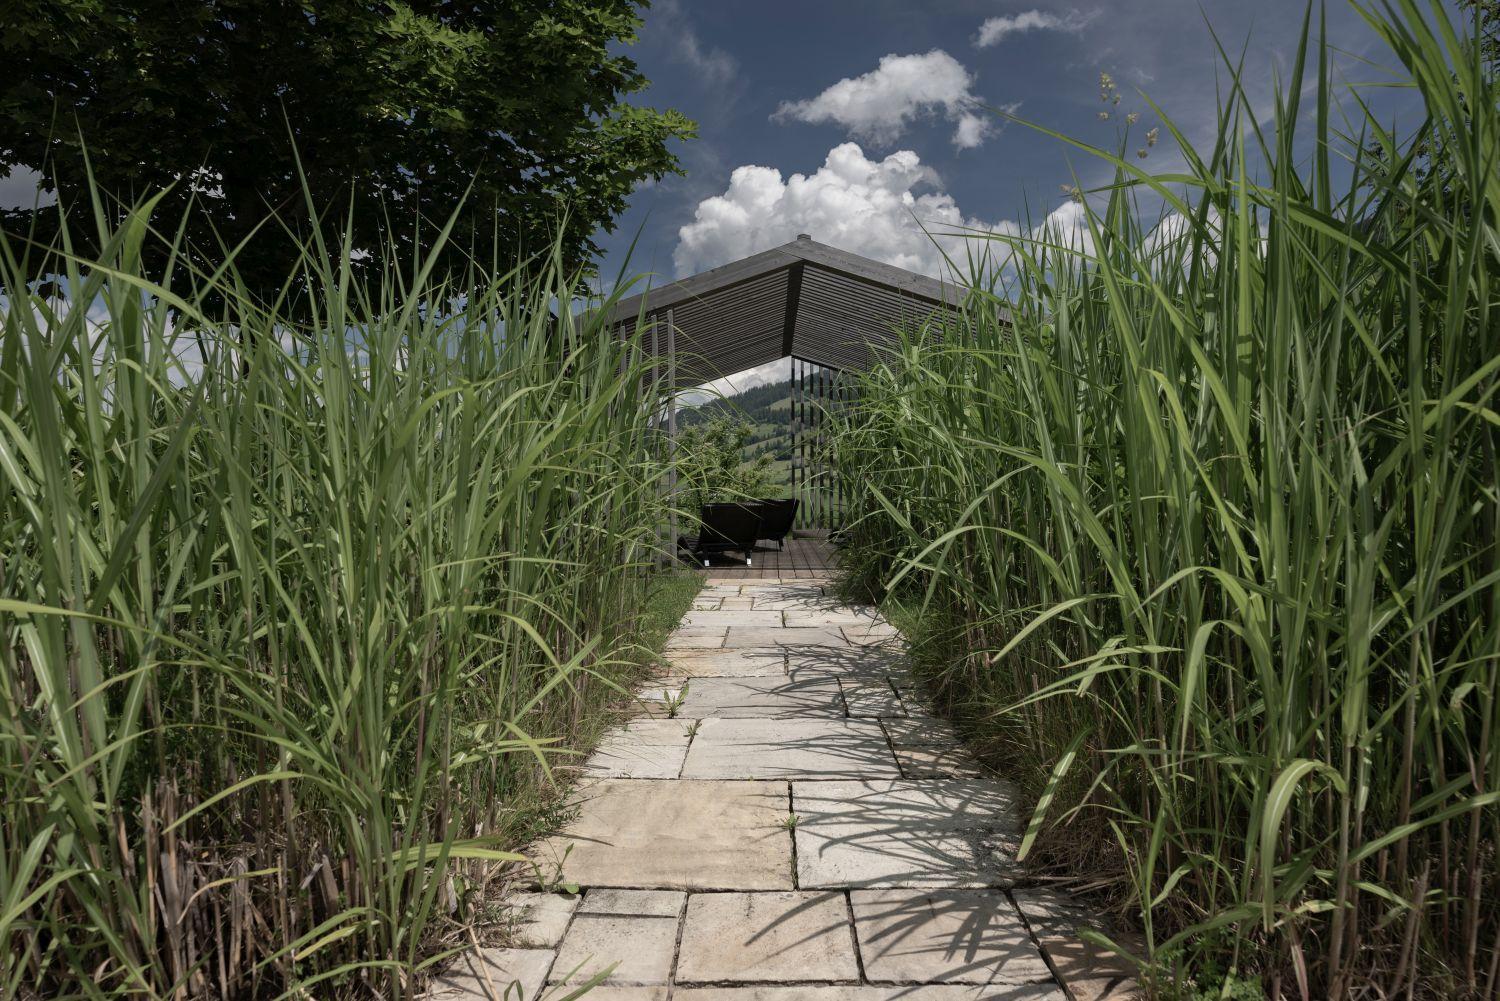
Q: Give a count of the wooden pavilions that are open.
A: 1